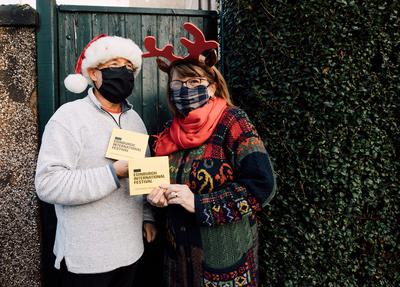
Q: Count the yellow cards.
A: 2